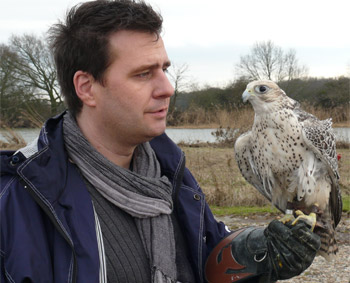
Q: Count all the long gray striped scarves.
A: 1